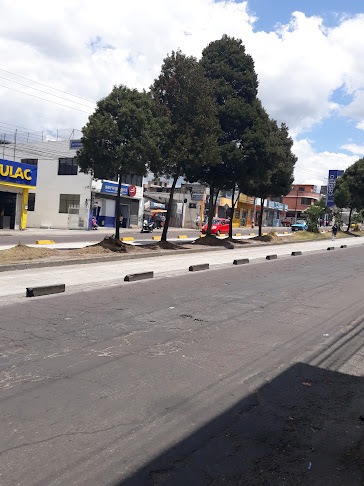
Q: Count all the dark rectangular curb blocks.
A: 8